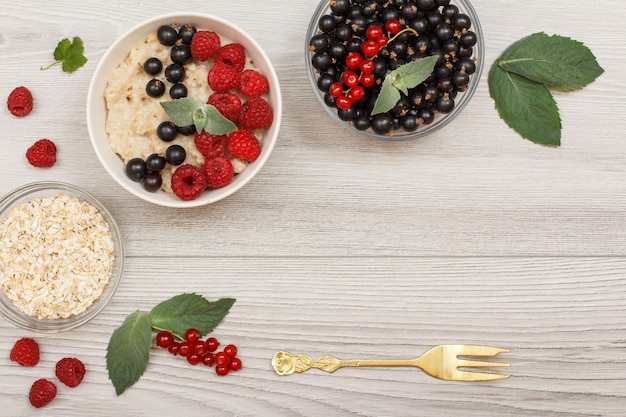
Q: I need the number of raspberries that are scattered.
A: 5